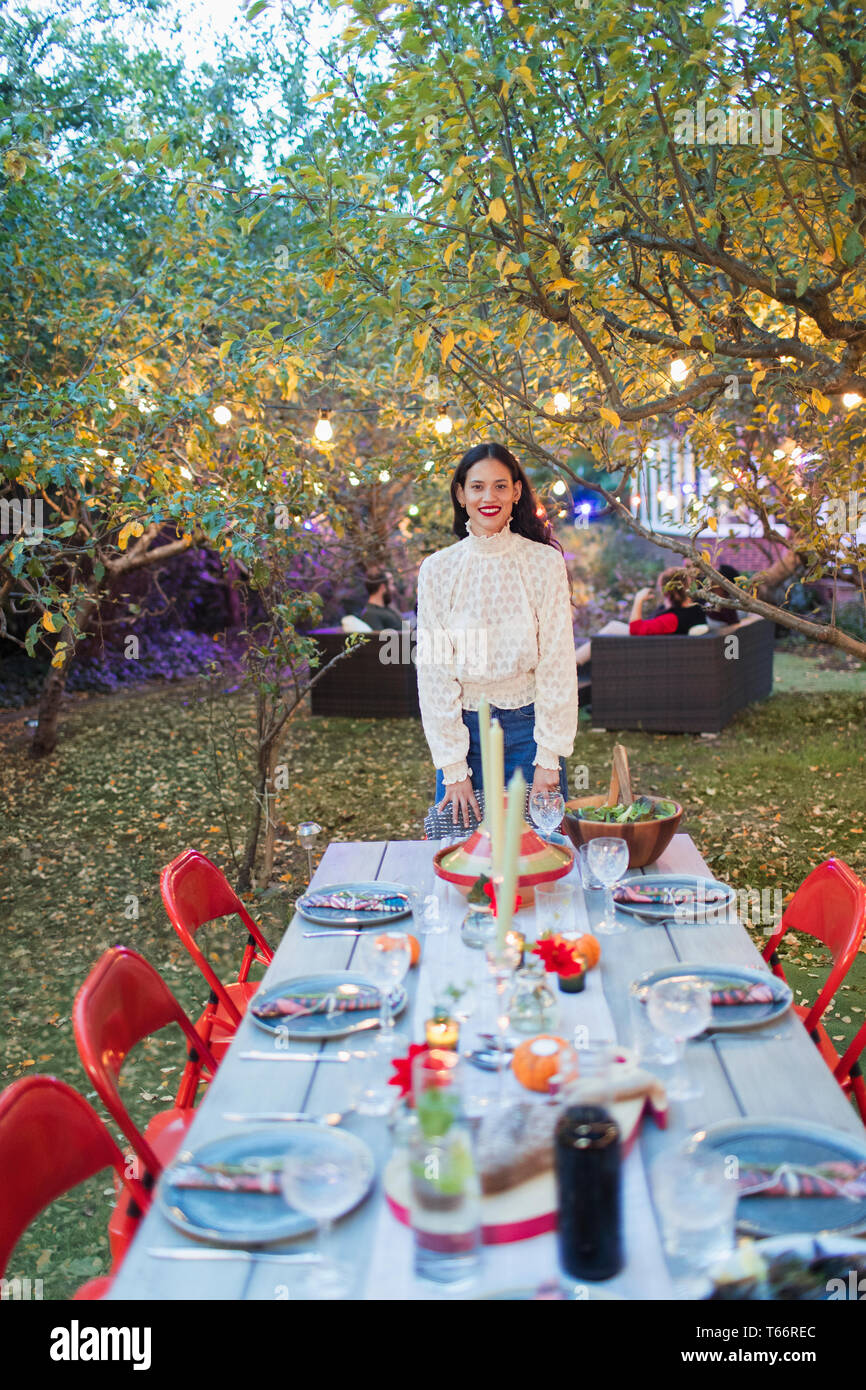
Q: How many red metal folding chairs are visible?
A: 5